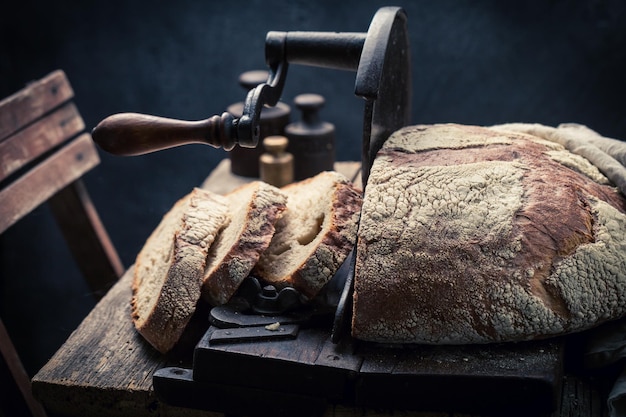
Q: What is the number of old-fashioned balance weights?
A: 3